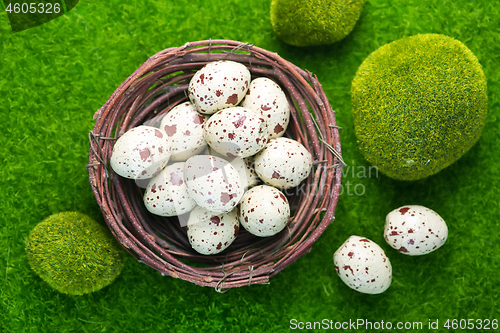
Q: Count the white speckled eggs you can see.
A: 13